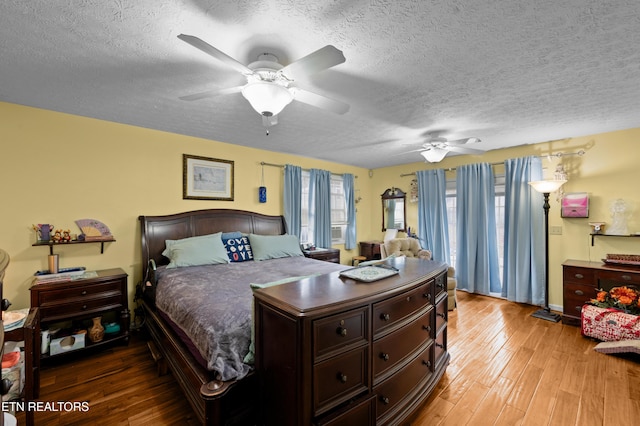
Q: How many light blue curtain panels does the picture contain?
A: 6